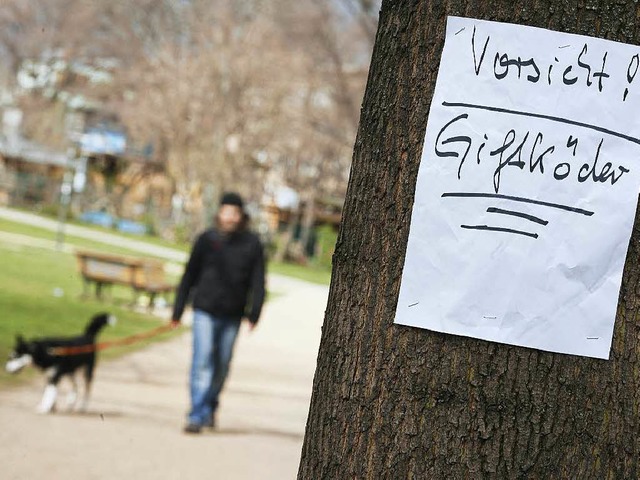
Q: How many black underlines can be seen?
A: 4